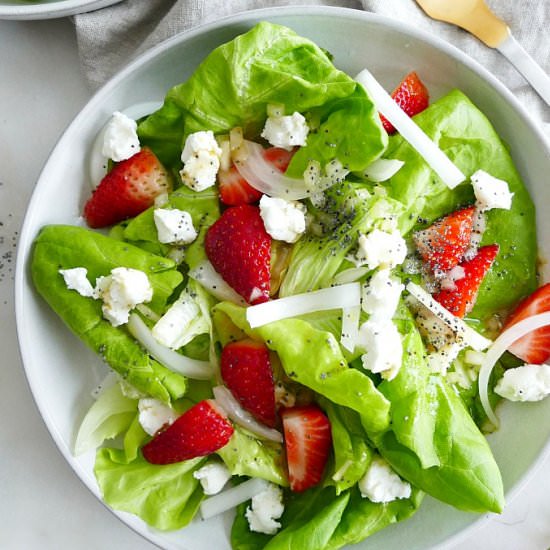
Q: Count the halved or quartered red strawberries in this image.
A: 10